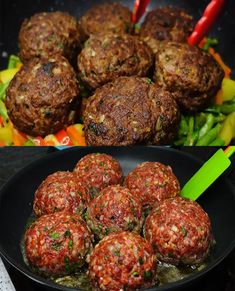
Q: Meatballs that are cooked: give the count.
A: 7